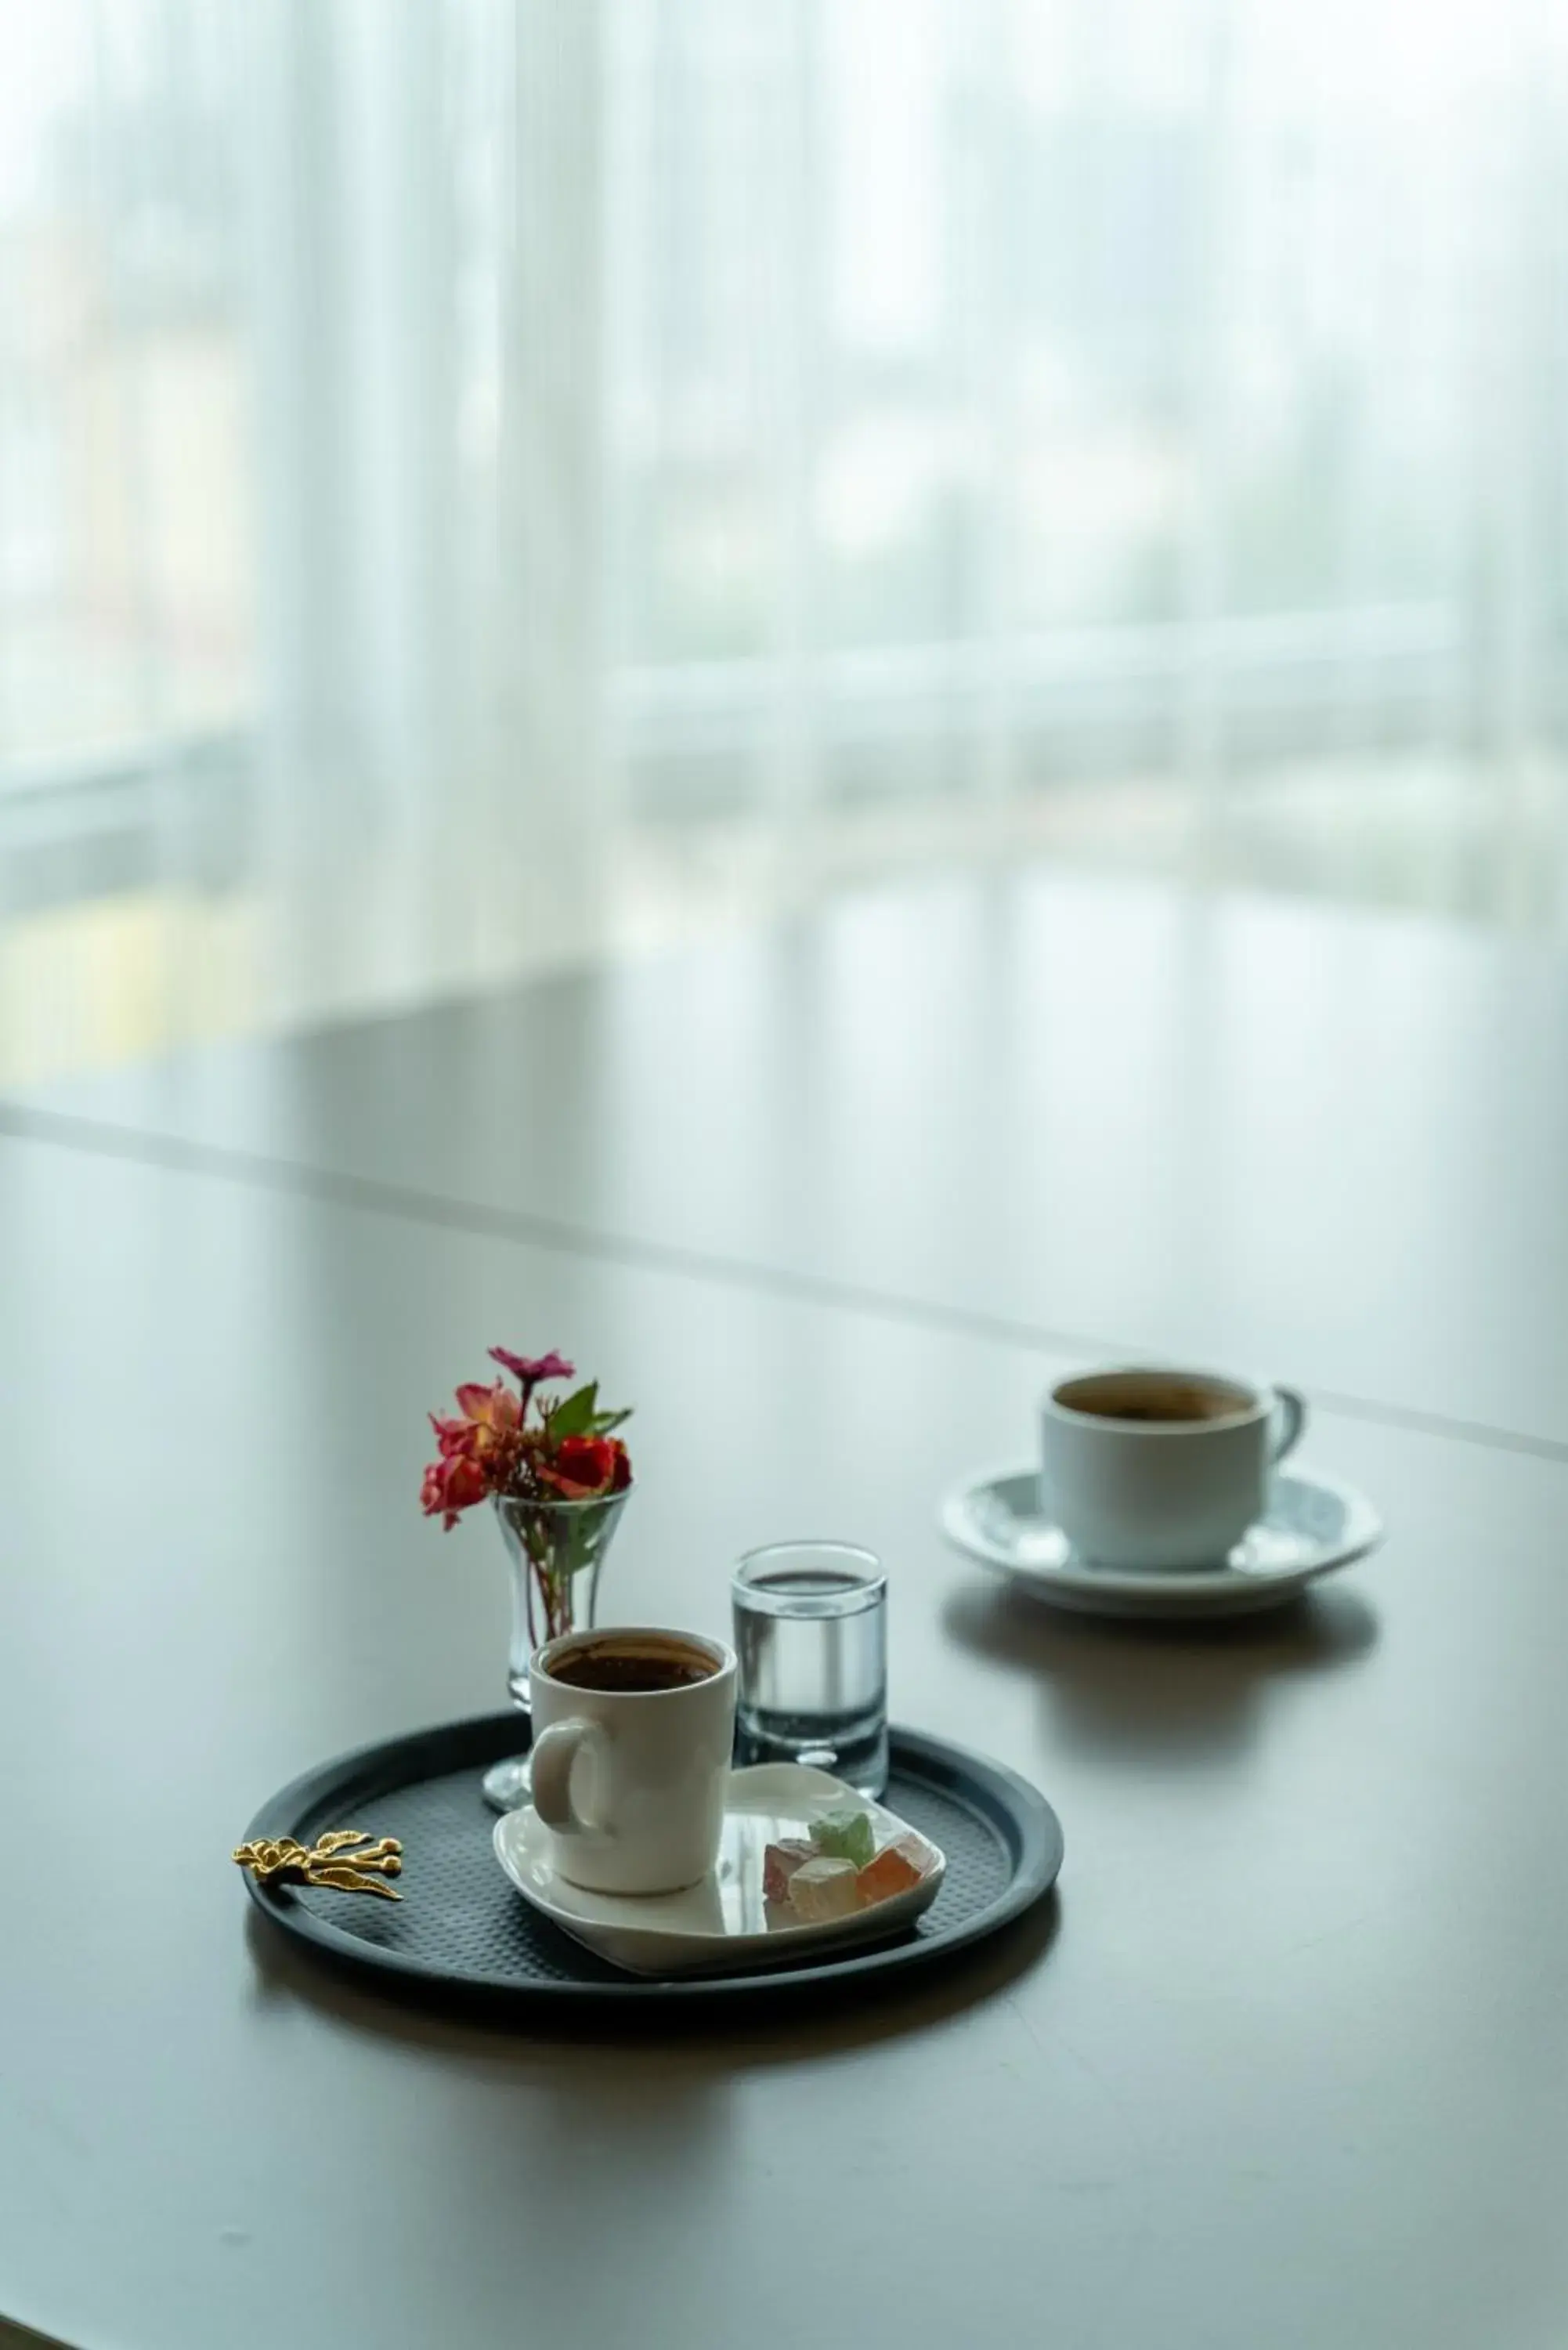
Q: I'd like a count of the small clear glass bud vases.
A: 1